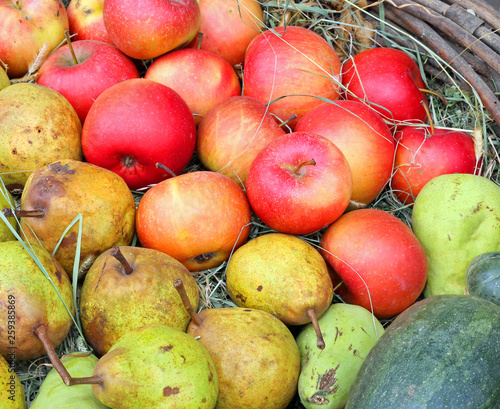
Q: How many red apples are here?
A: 15